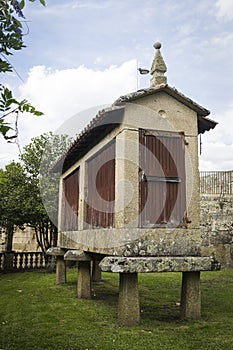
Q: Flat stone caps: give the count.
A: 3